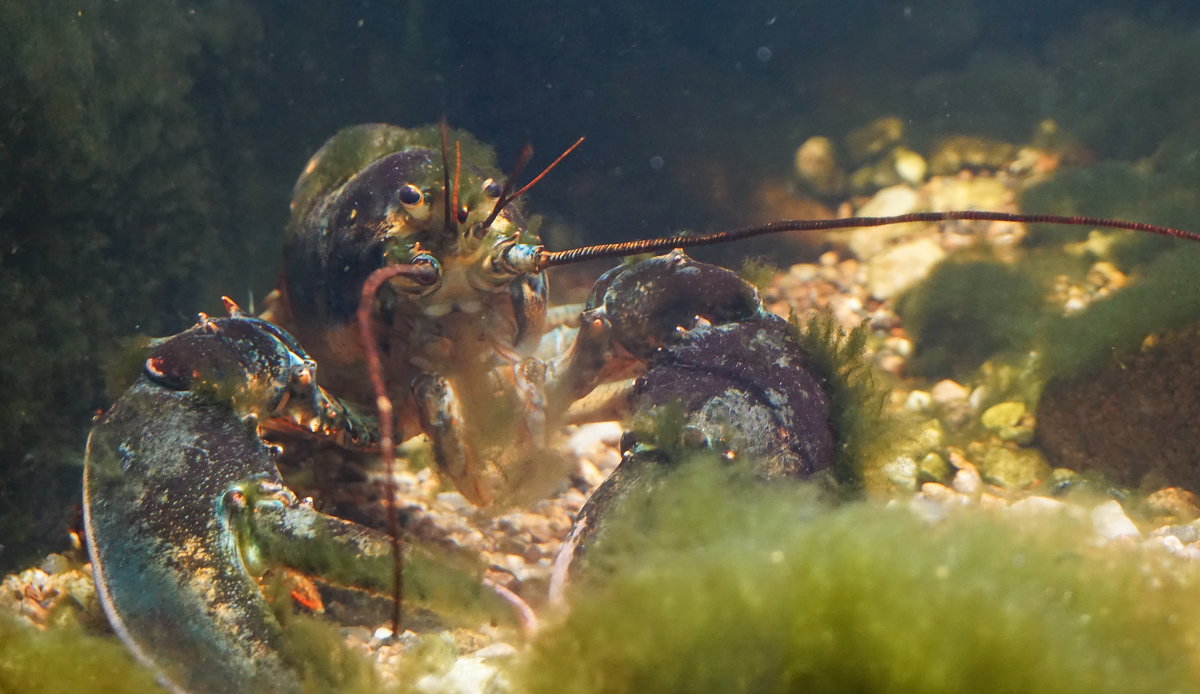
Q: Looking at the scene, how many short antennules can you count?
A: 4